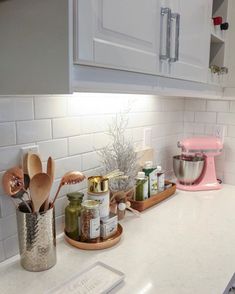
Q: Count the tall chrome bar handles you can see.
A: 2